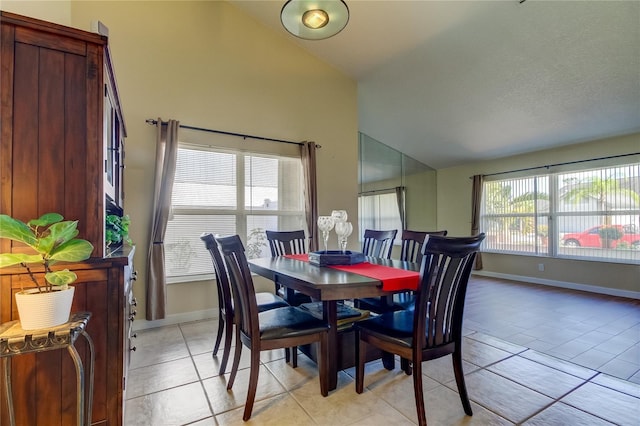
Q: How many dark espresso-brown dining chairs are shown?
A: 6